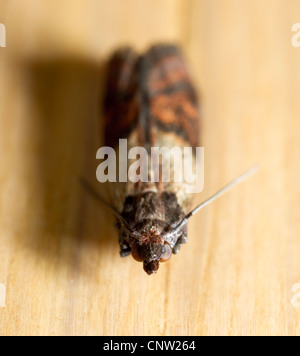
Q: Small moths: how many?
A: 1